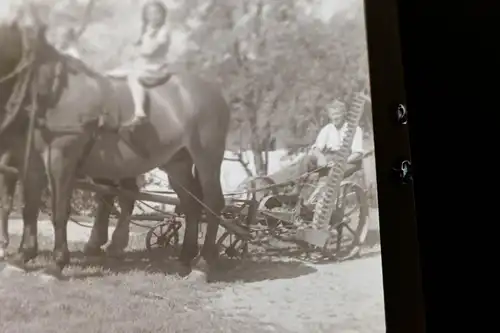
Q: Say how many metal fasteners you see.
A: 2